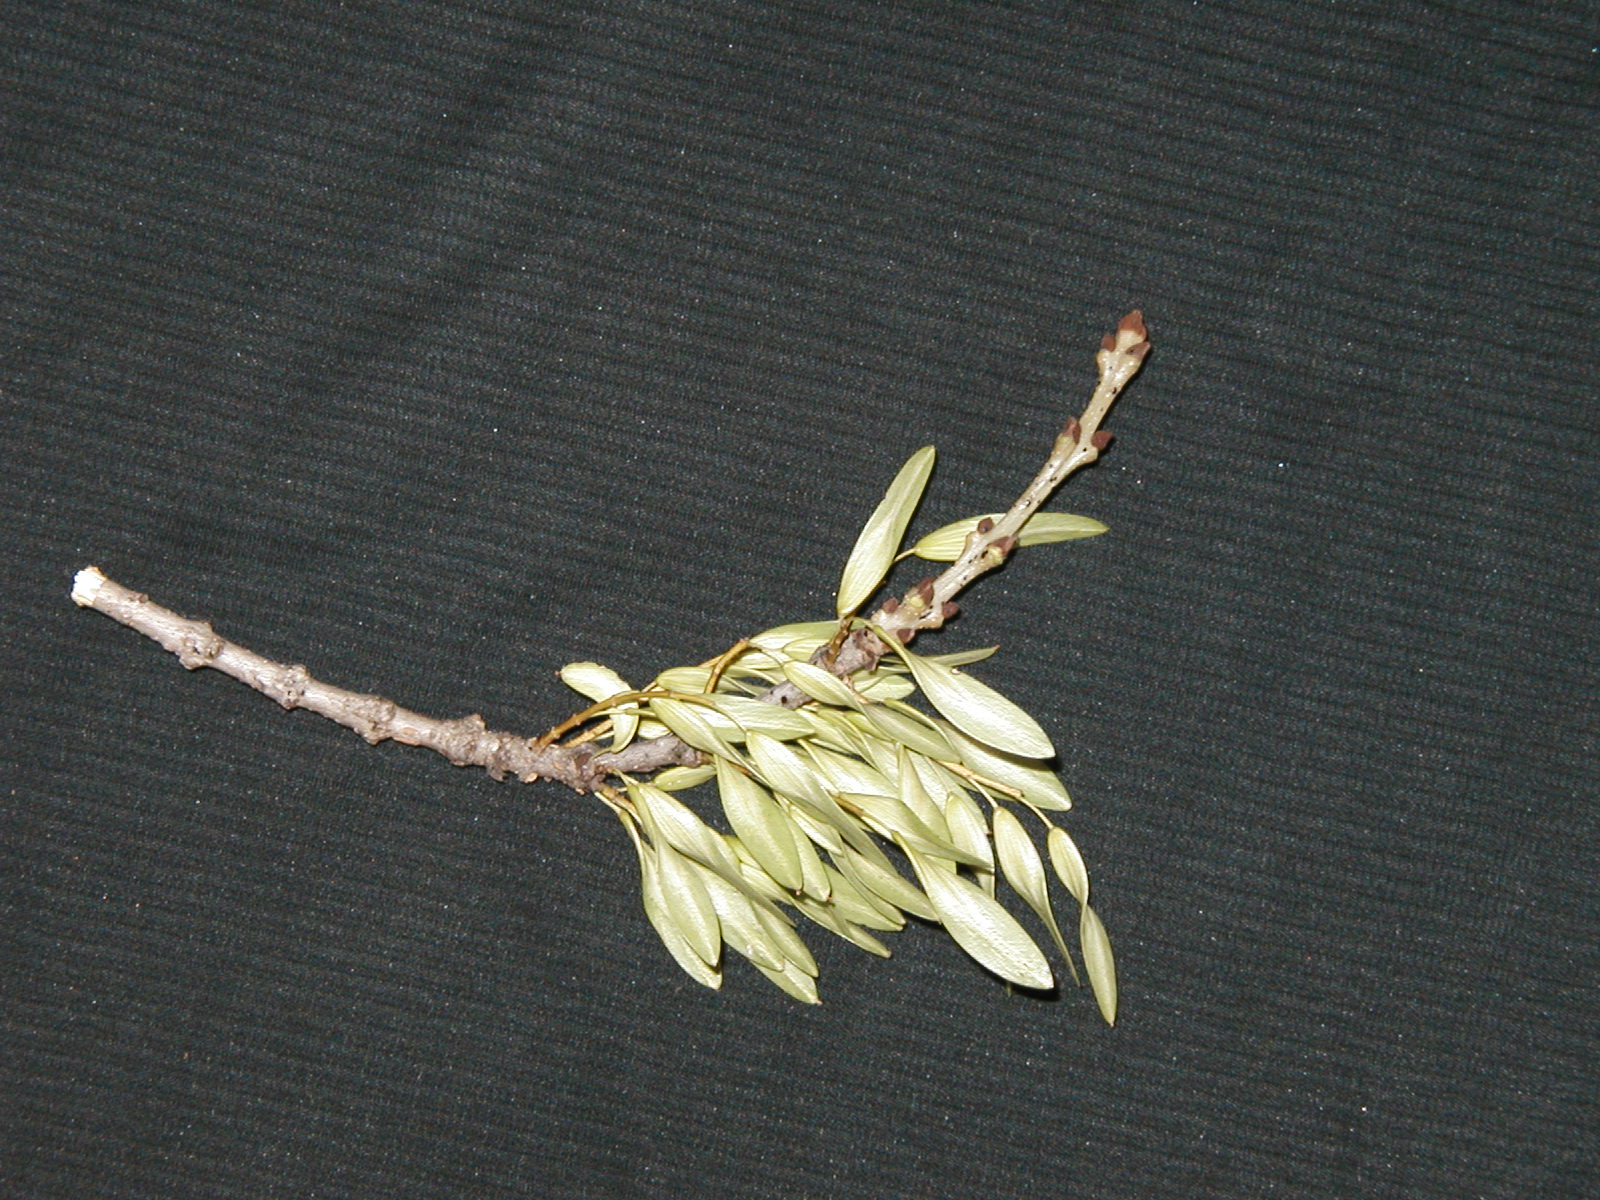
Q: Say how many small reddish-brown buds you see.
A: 11